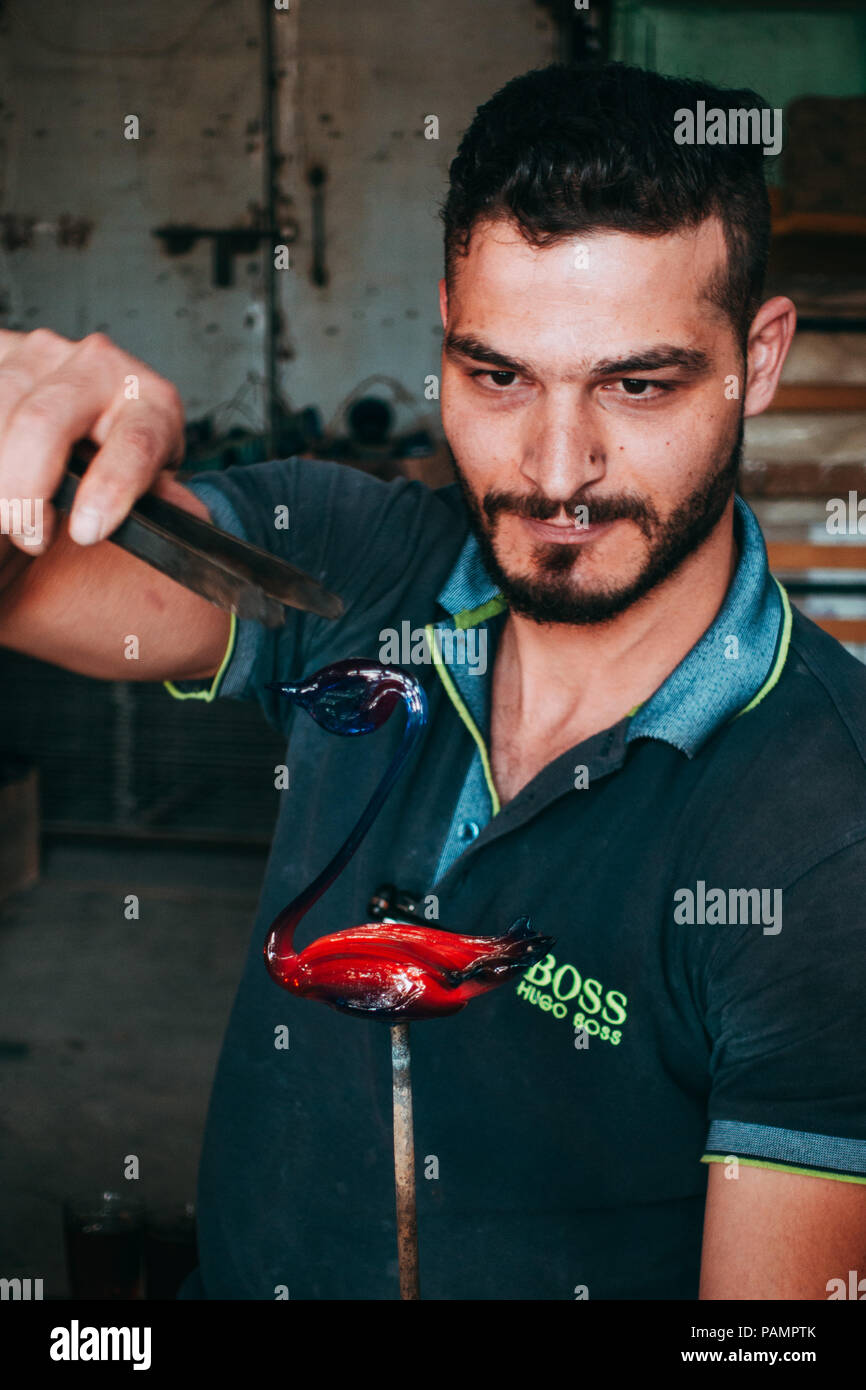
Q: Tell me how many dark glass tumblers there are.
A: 2